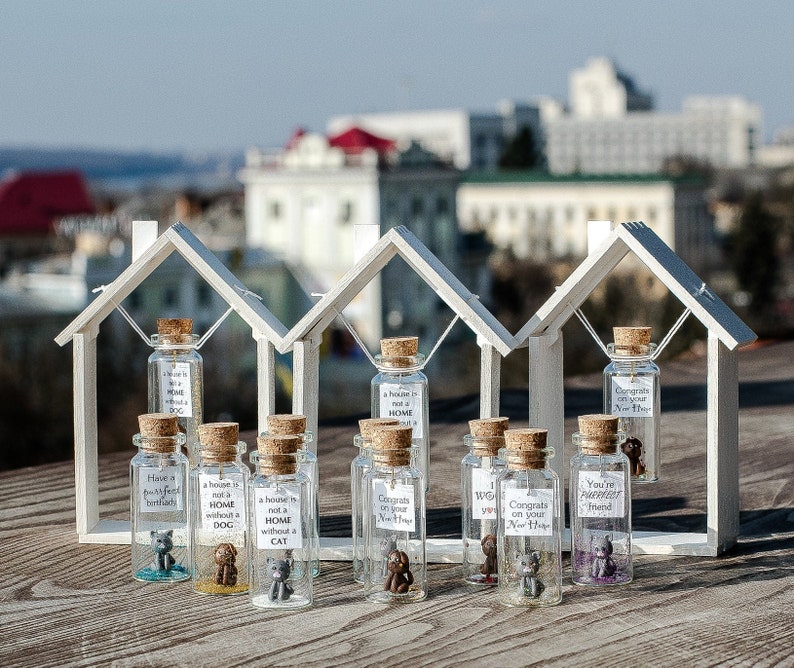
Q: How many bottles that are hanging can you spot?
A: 3